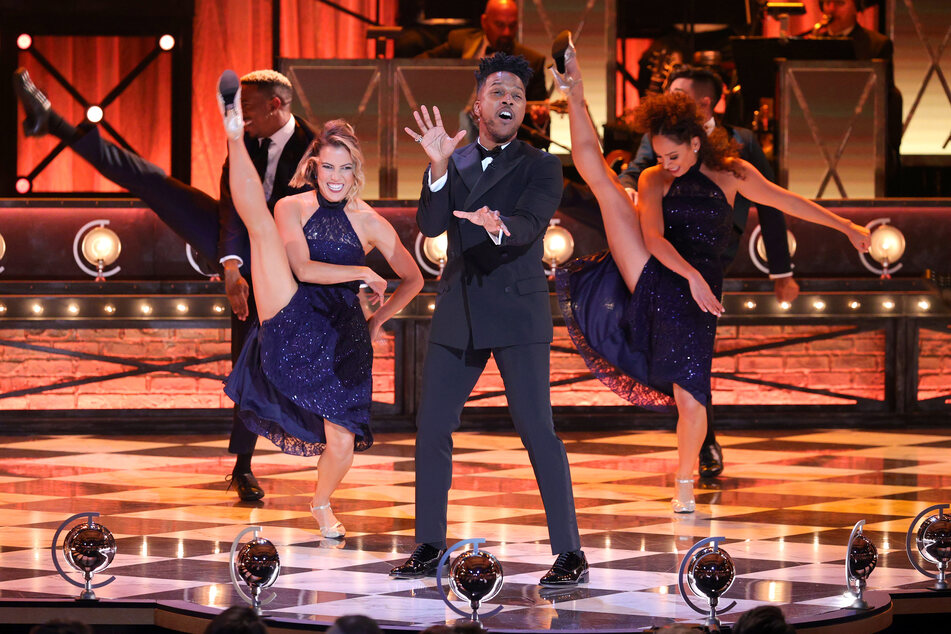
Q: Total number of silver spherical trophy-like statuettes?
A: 6